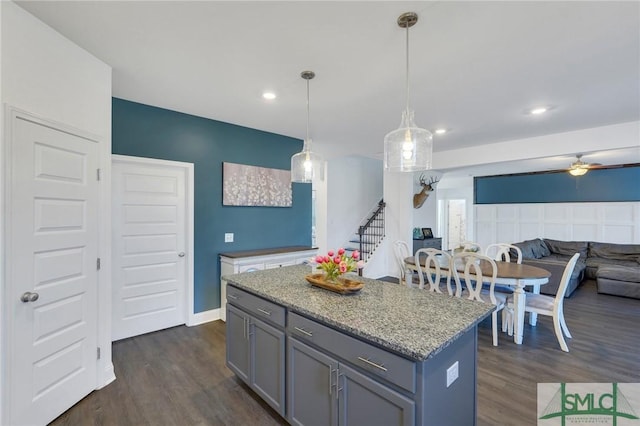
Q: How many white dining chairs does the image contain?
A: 6